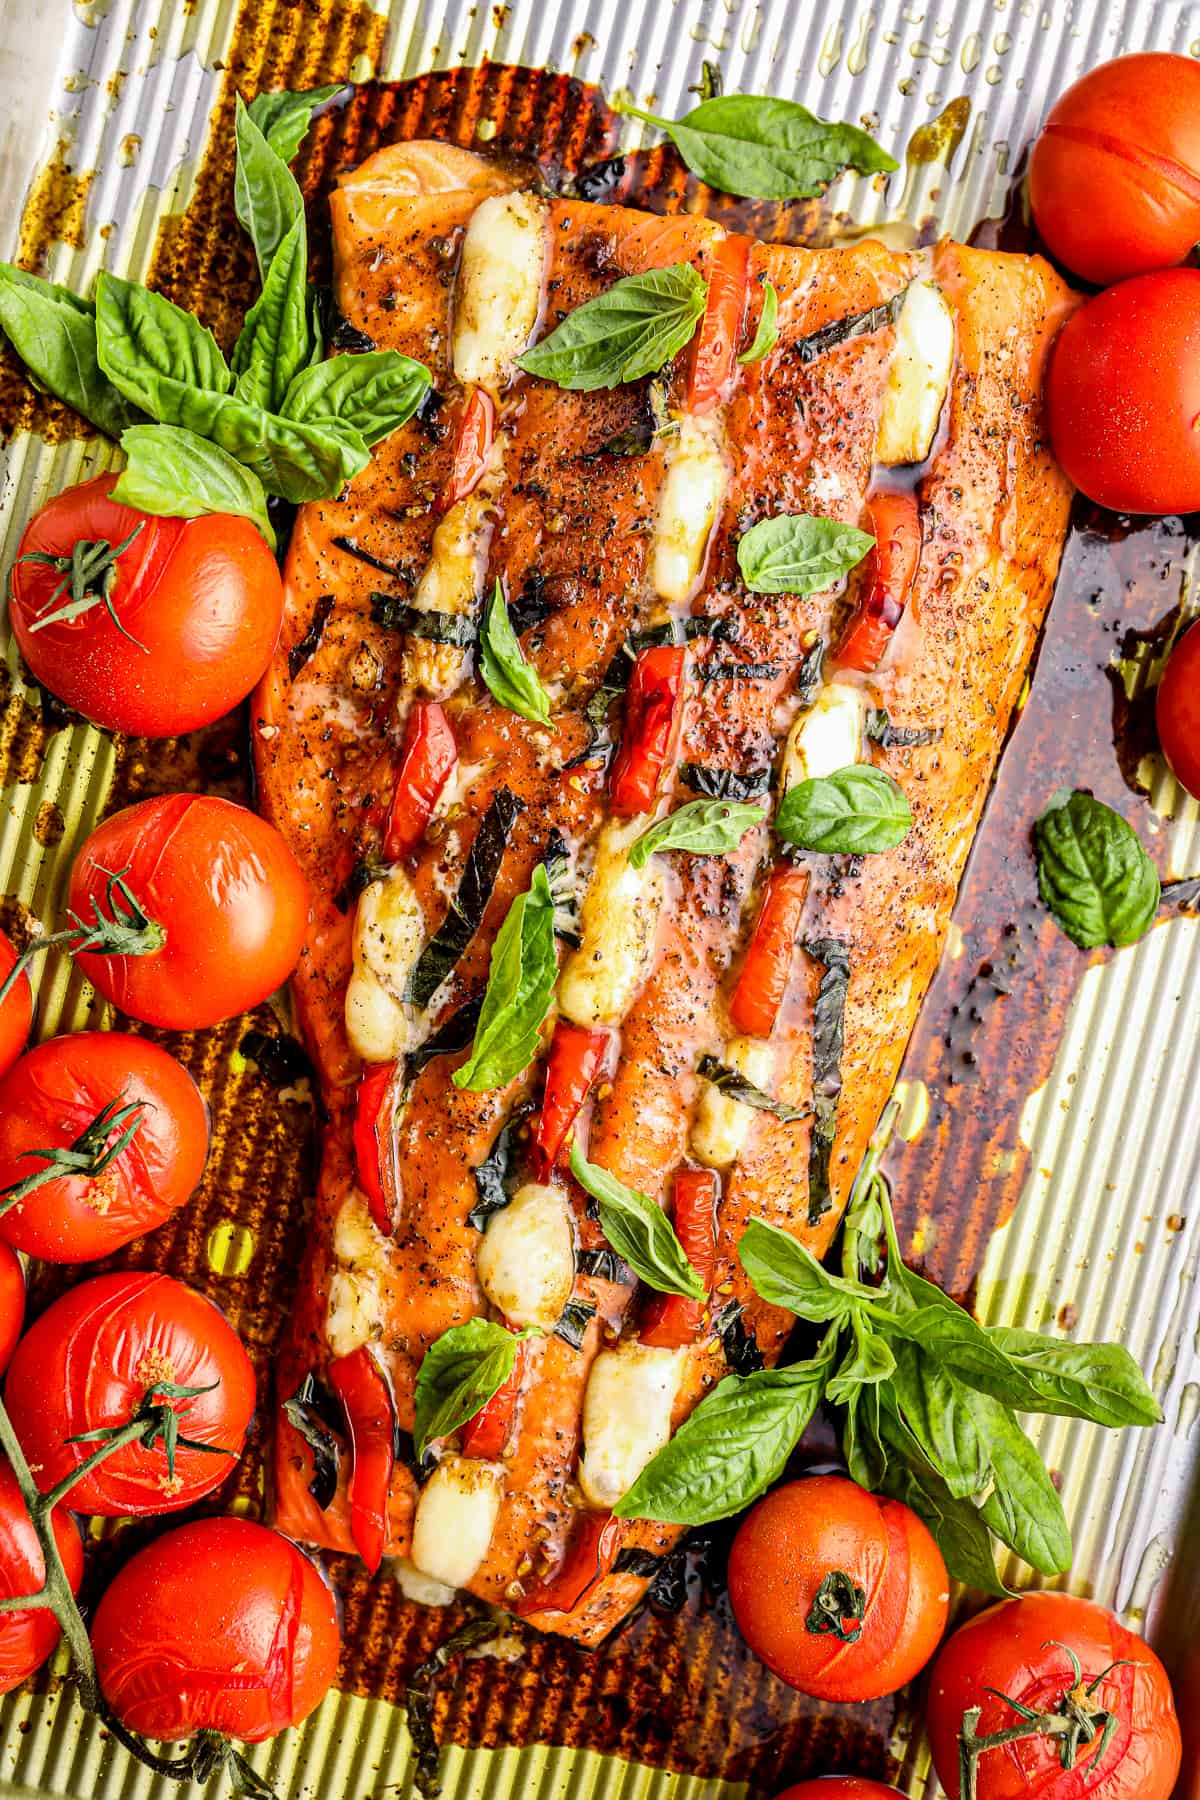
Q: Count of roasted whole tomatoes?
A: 14